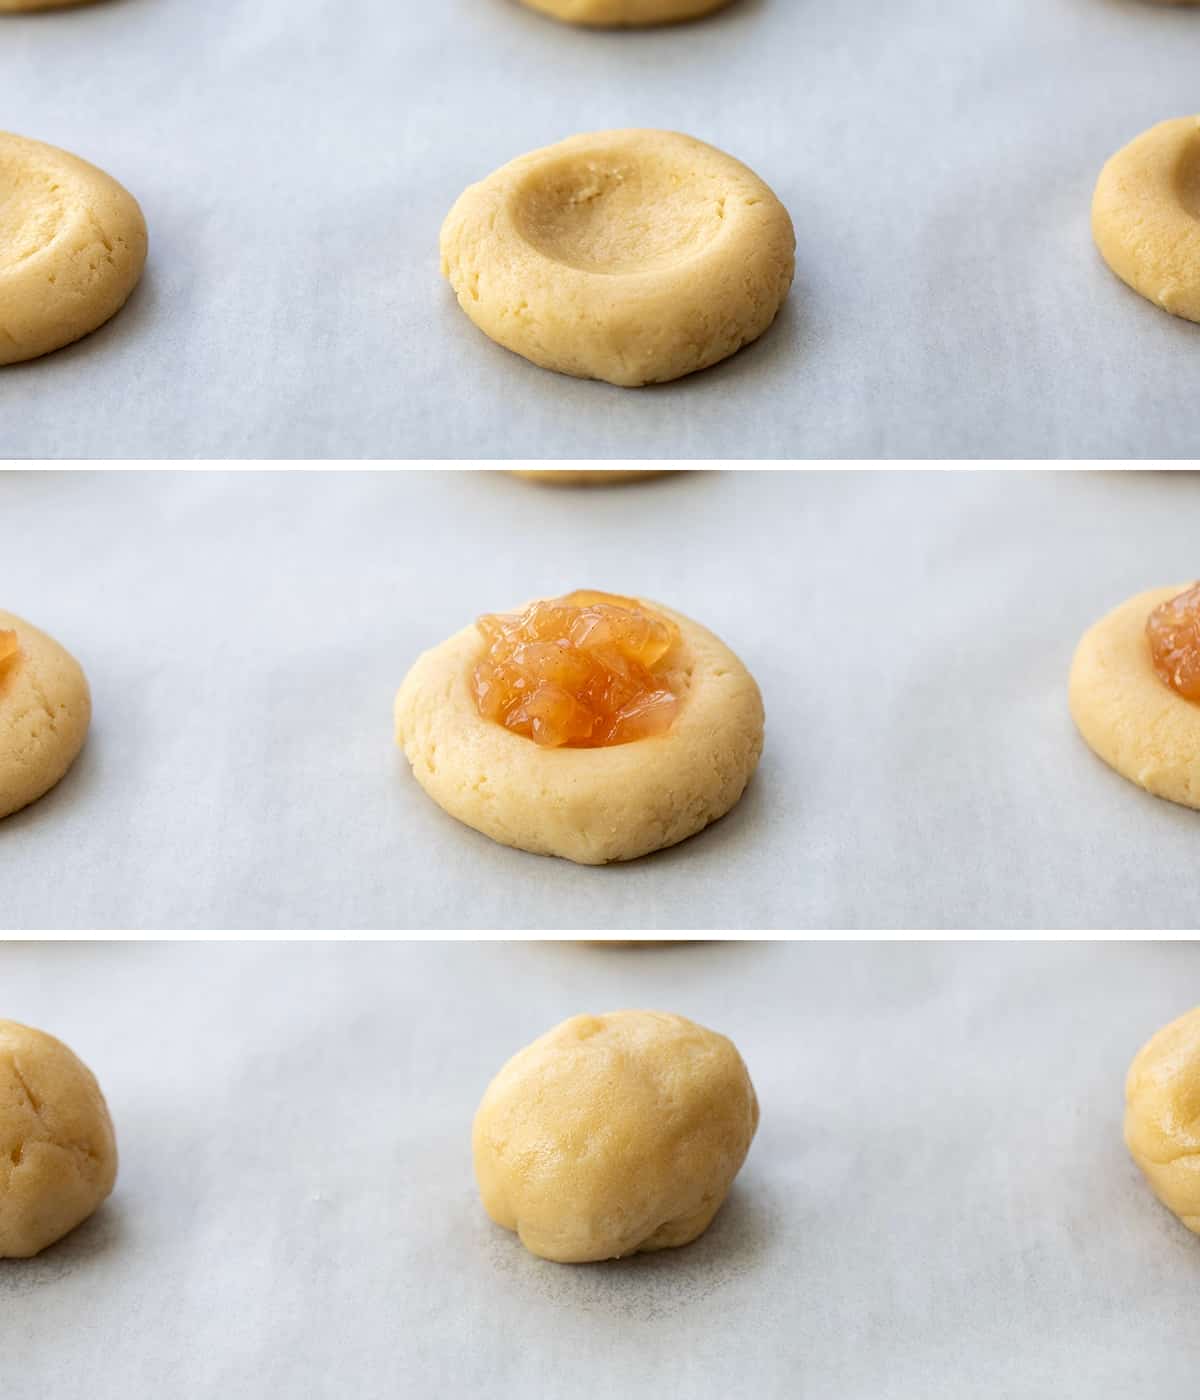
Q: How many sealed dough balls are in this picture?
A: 3